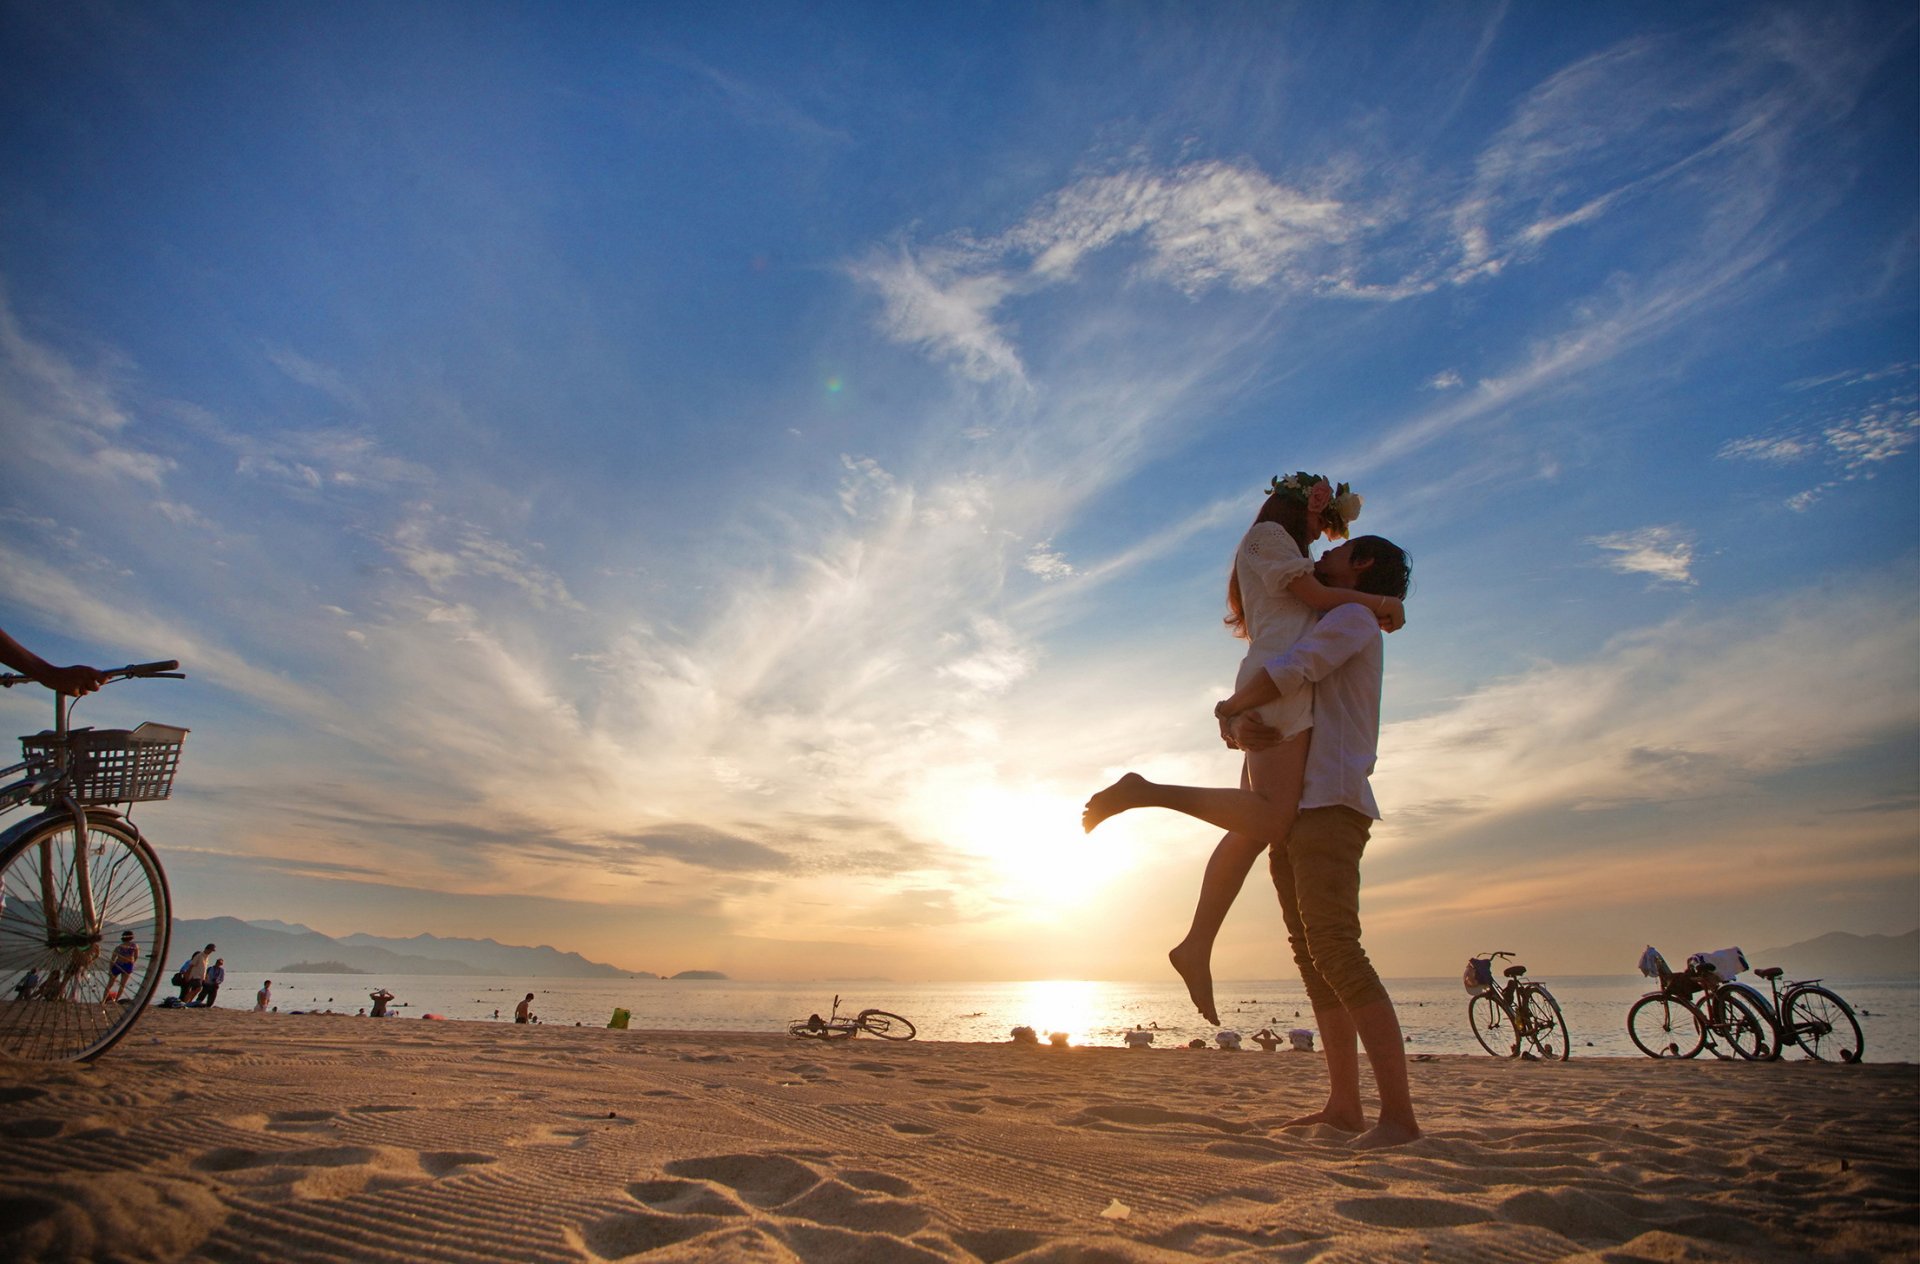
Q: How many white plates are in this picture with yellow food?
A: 0